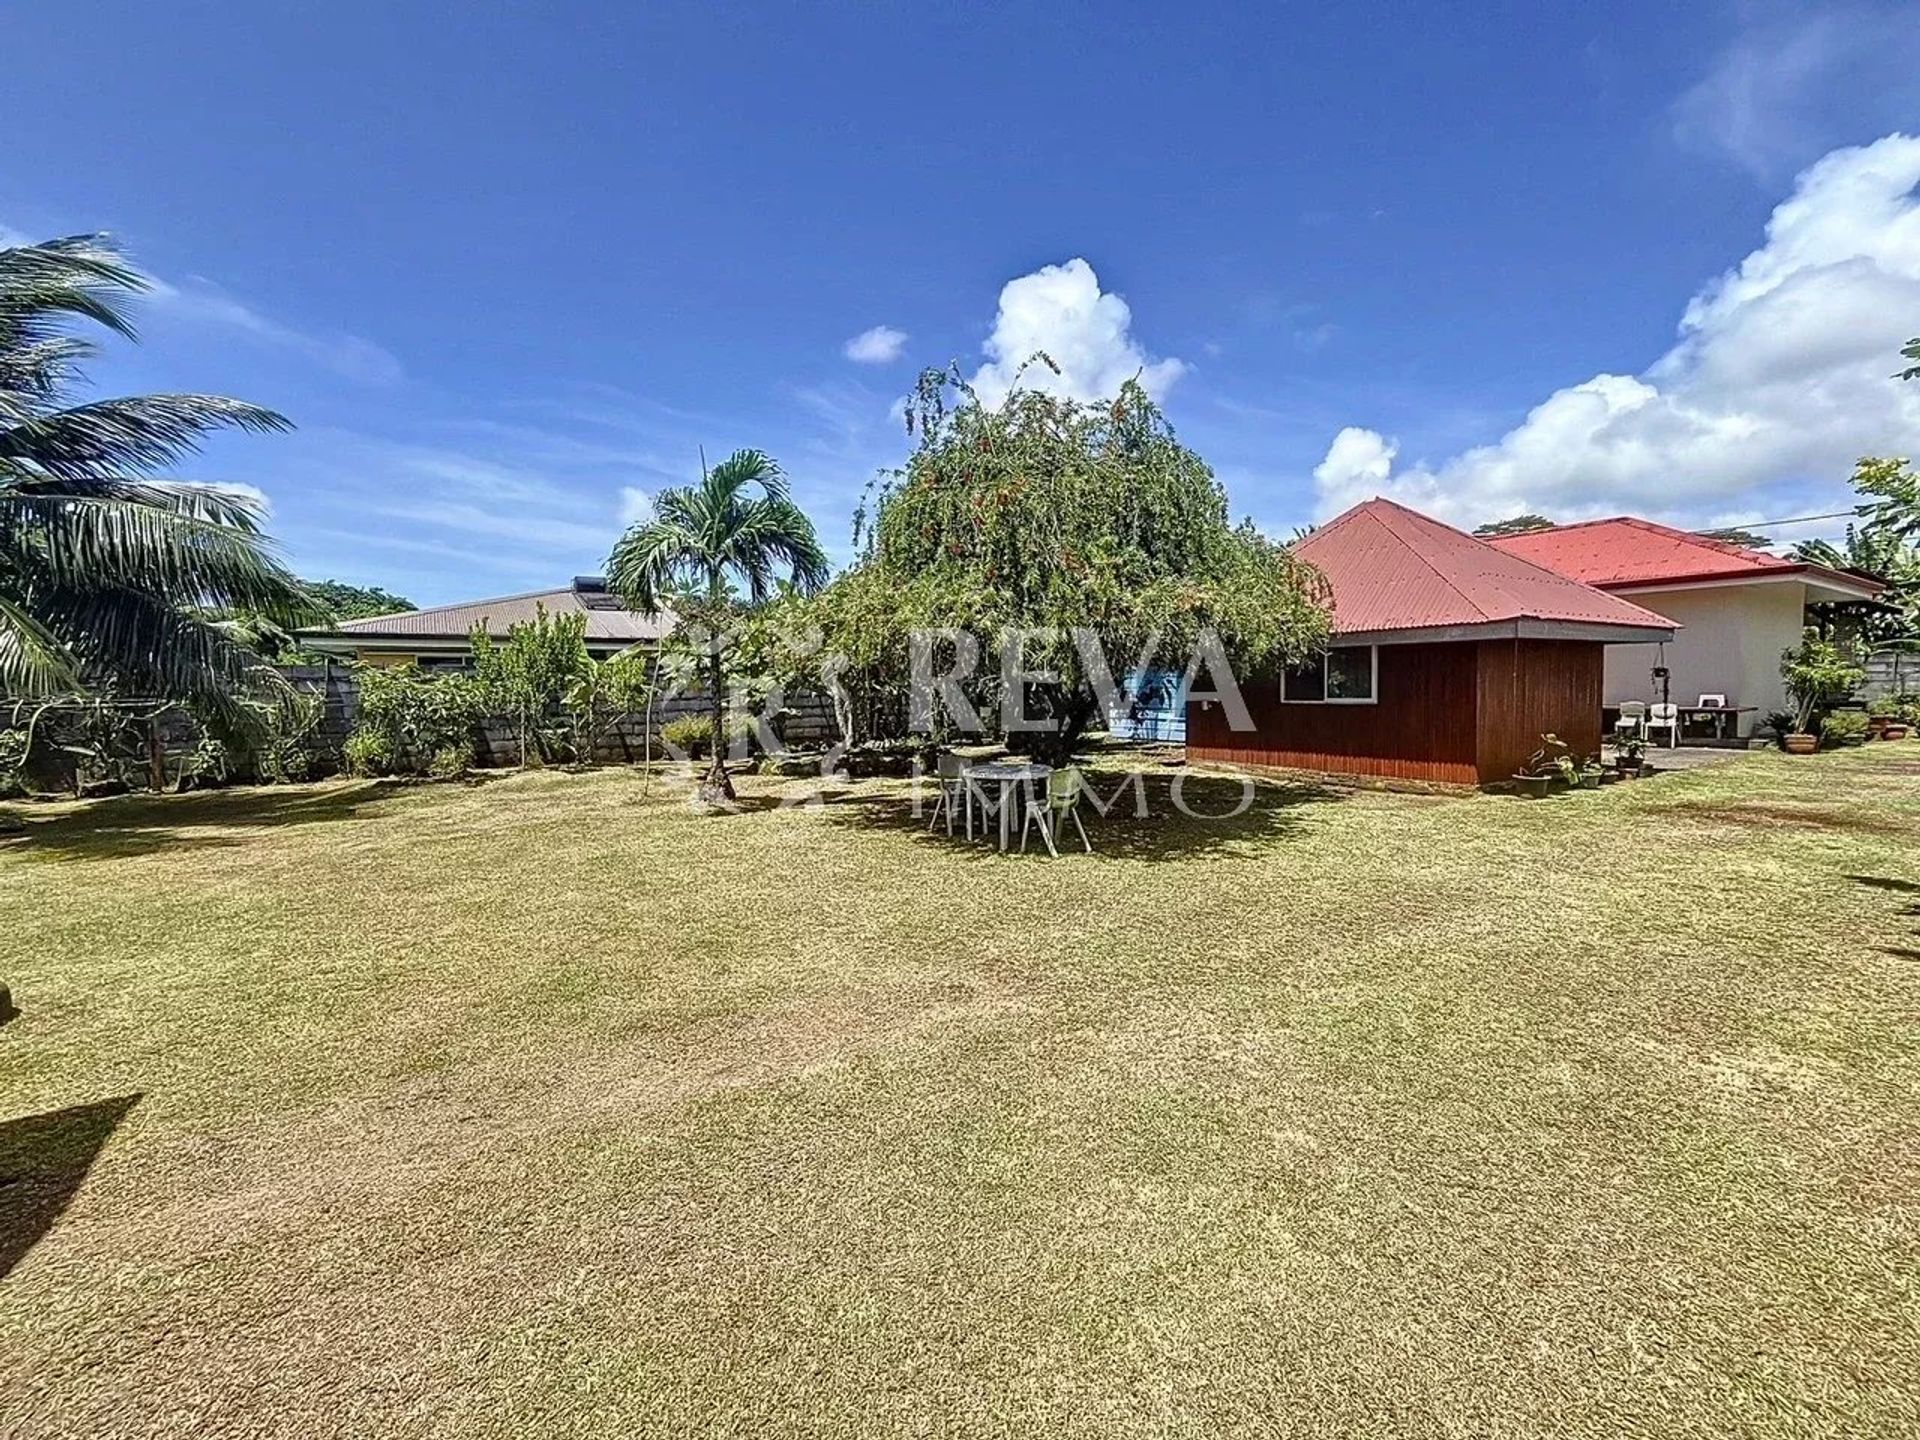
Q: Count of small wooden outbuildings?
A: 1